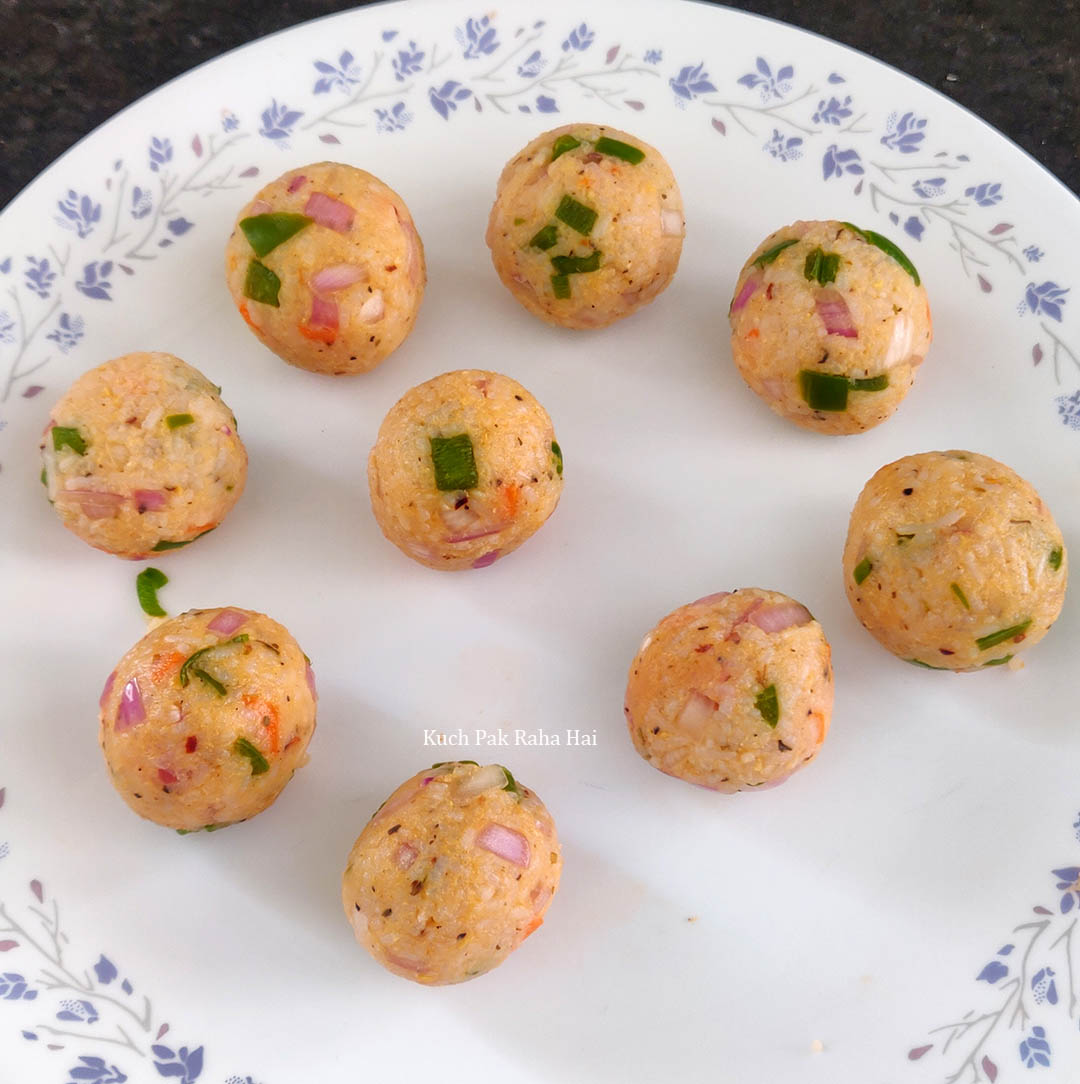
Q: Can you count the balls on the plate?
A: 9